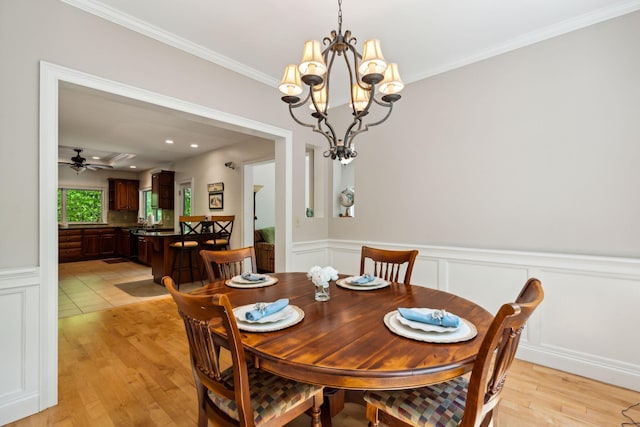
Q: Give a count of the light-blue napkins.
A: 4